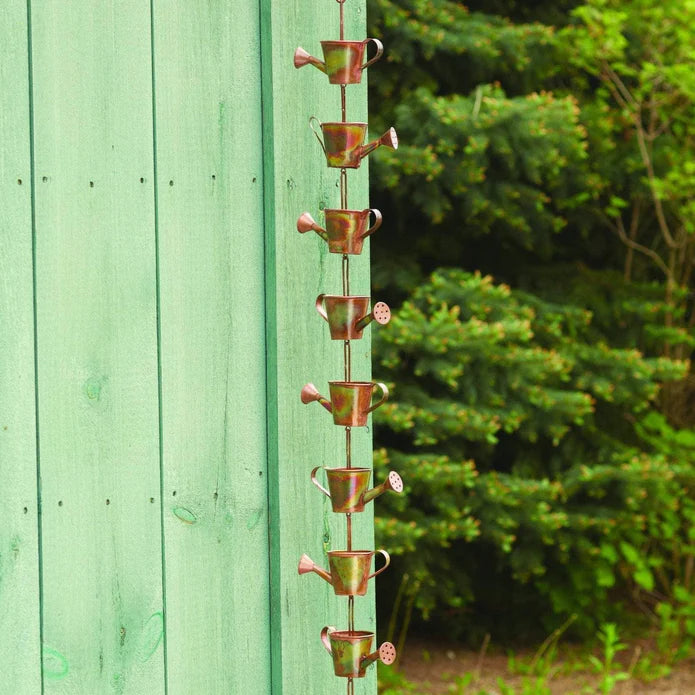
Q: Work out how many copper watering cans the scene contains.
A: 8